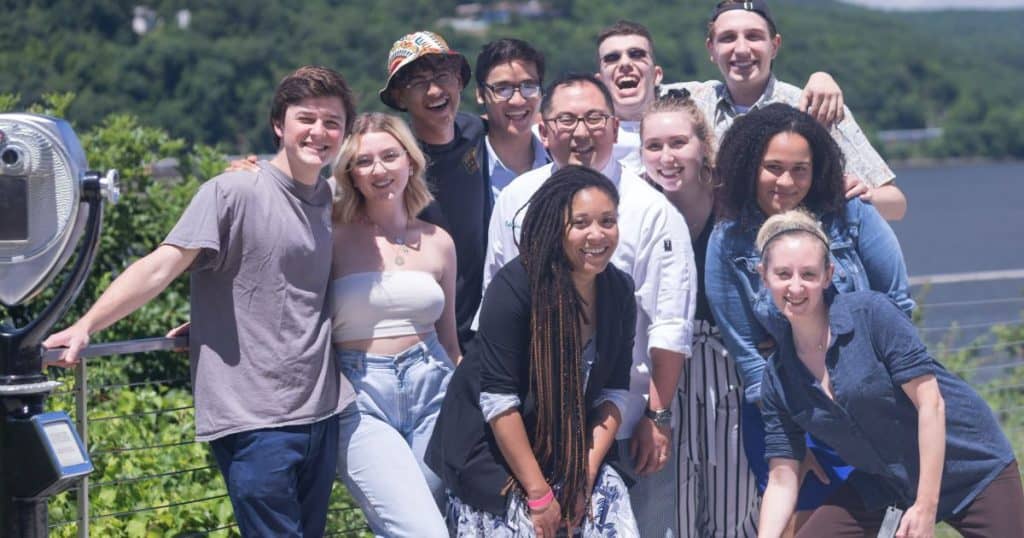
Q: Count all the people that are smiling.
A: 11